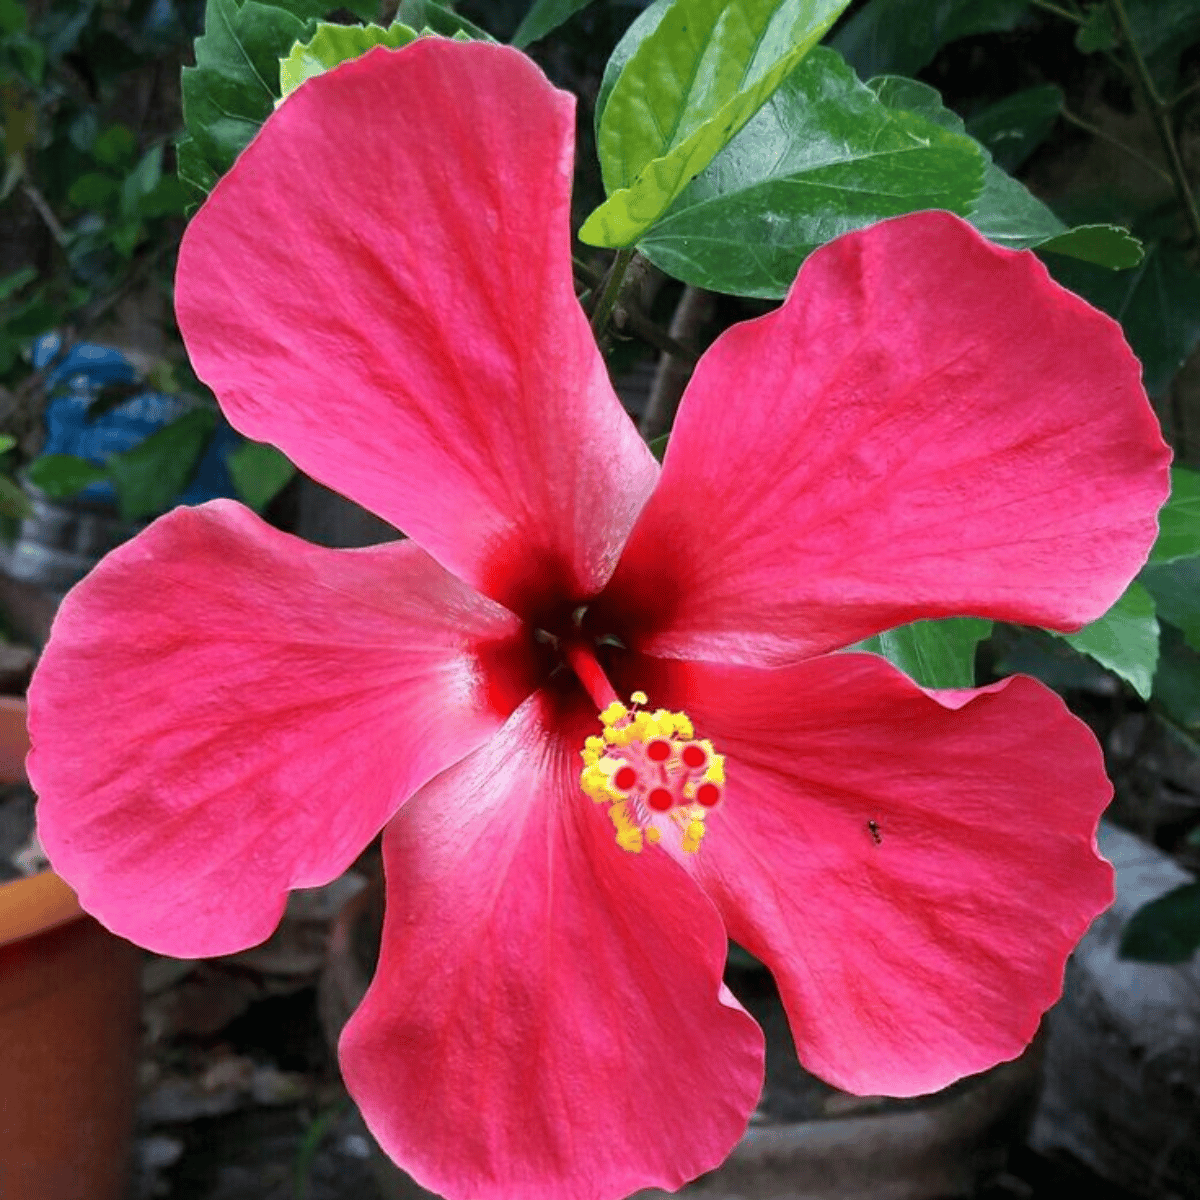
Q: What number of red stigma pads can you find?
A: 5